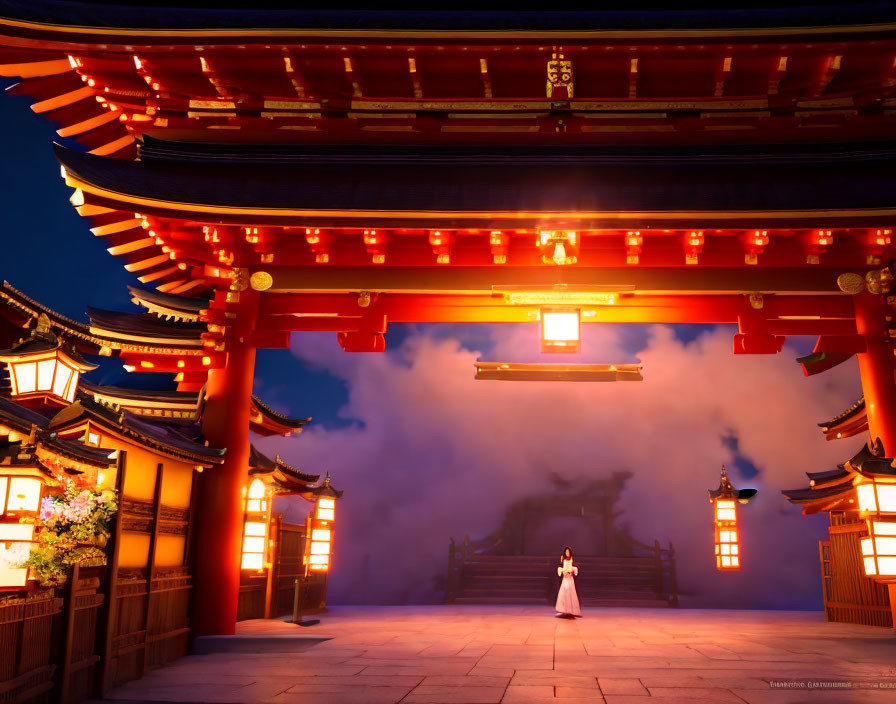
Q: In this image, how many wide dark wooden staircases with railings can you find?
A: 1